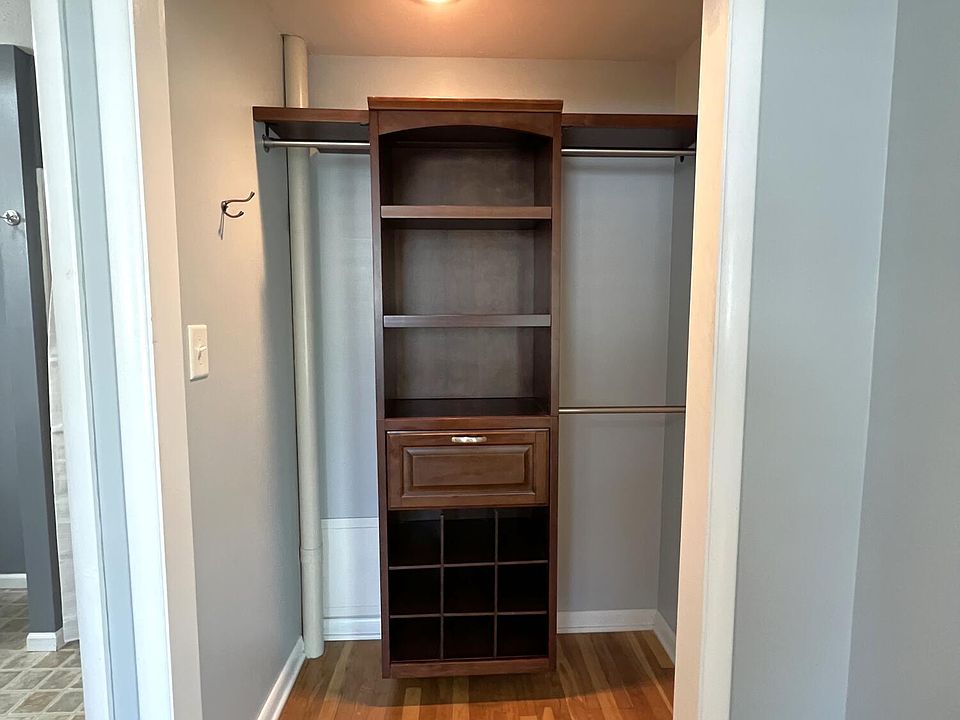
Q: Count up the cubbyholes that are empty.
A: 9